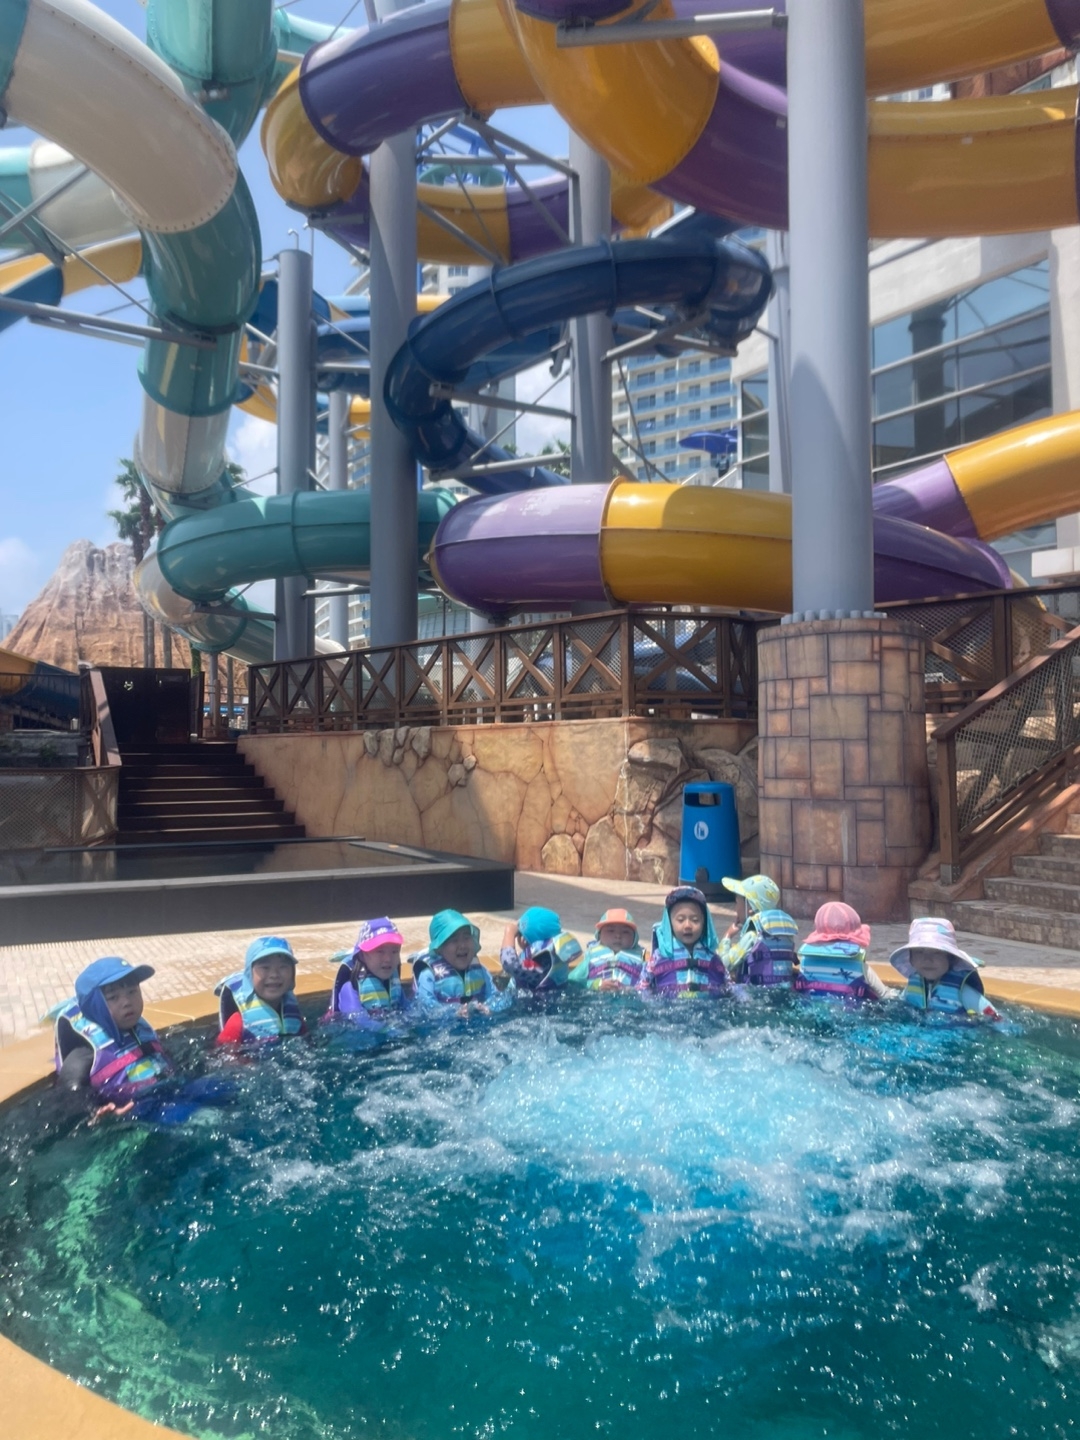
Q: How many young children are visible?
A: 10